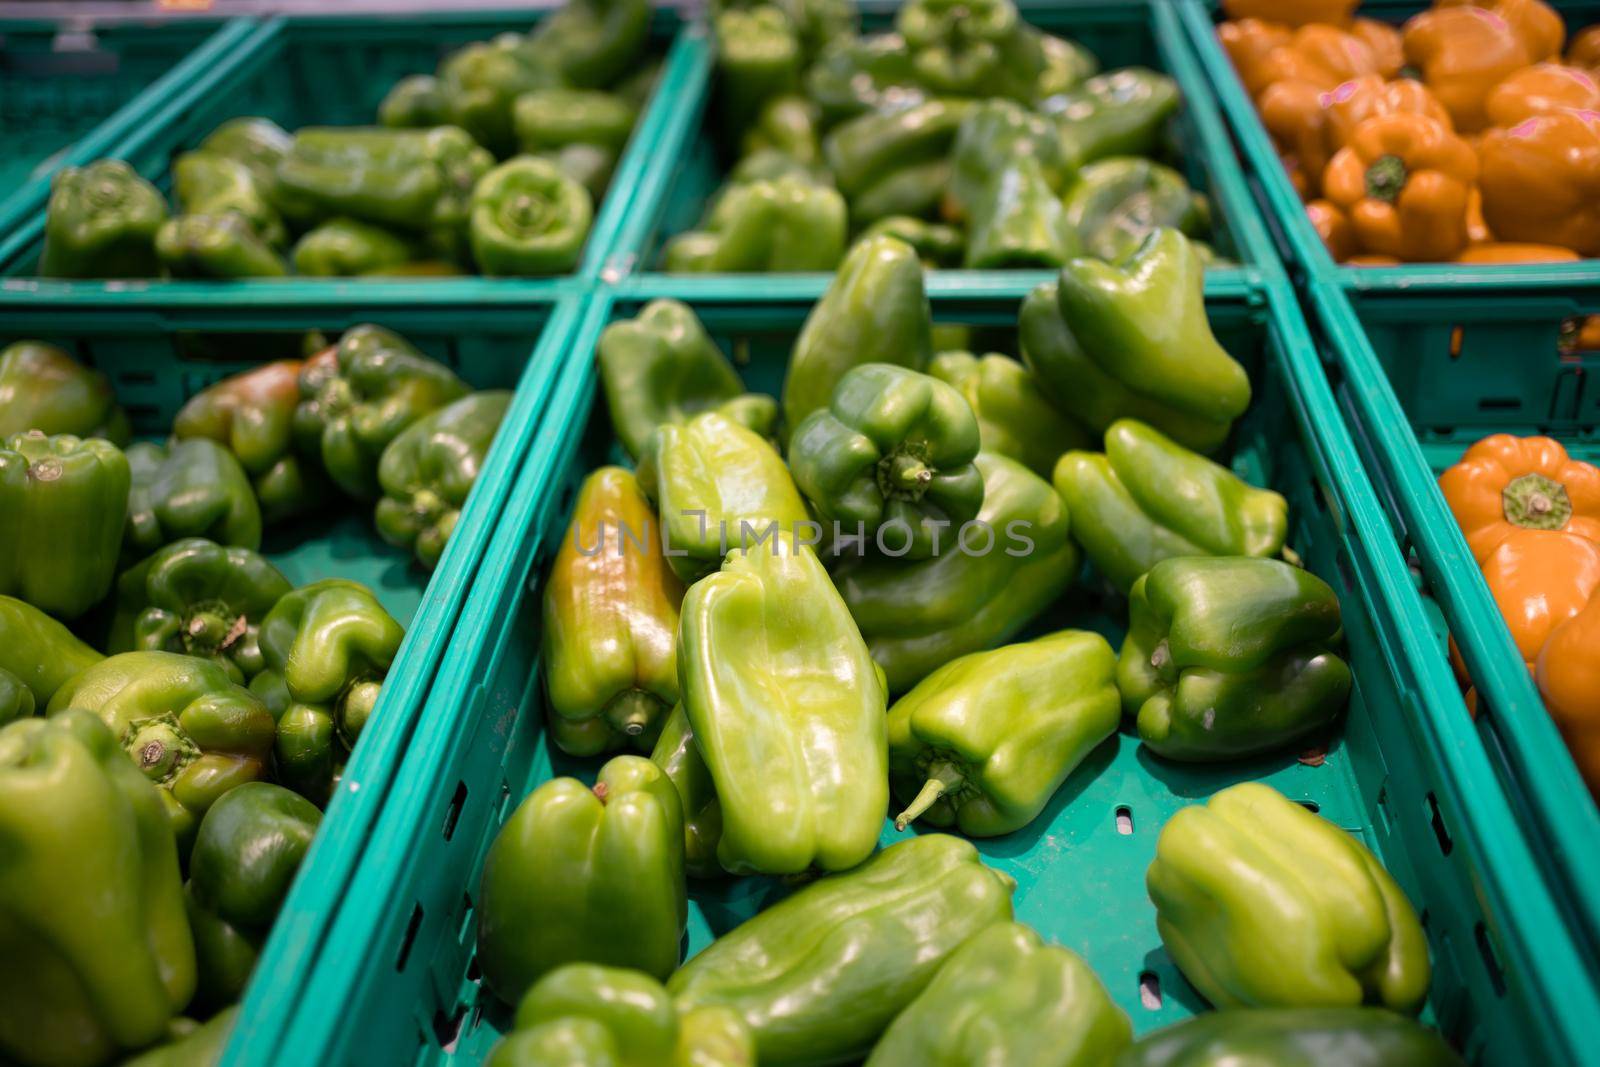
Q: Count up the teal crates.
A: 7